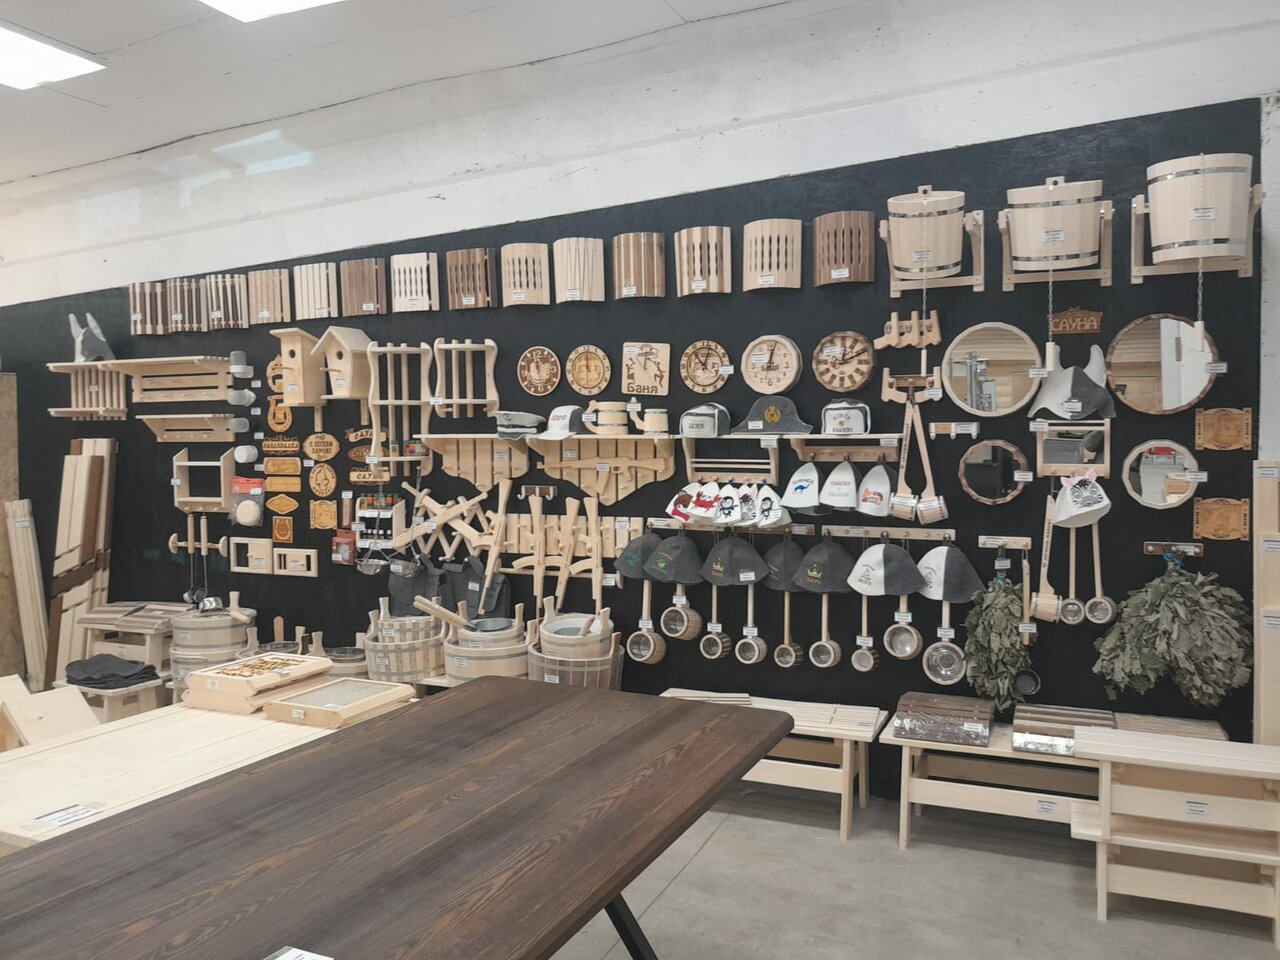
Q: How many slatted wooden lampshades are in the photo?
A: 14